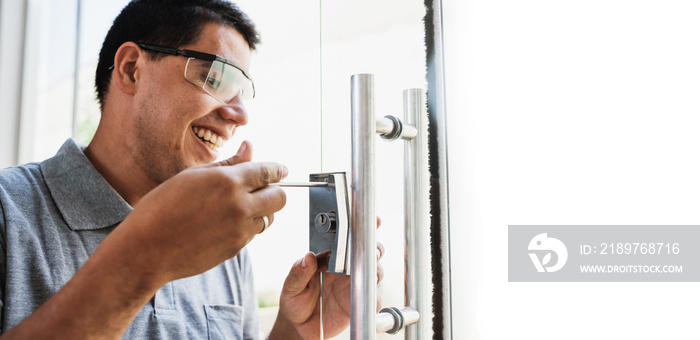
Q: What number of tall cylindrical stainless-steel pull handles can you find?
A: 2